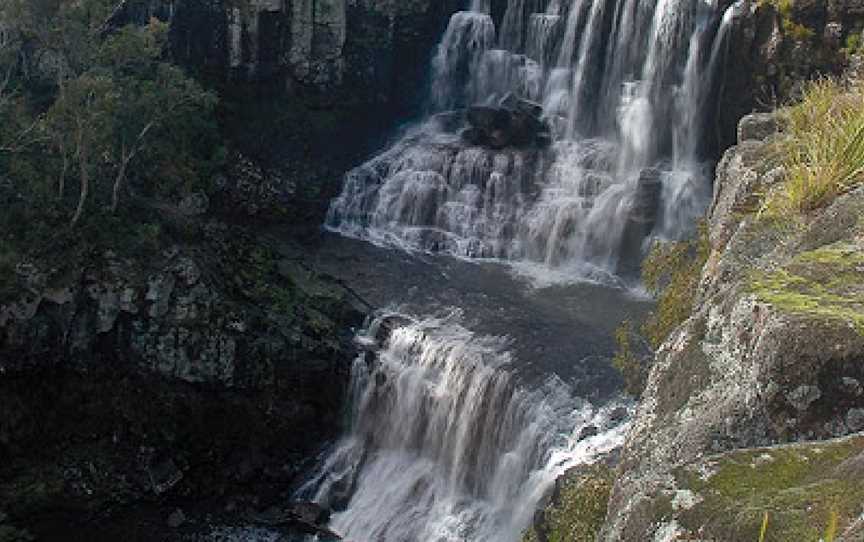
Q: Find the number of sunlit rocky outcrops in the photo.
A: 1